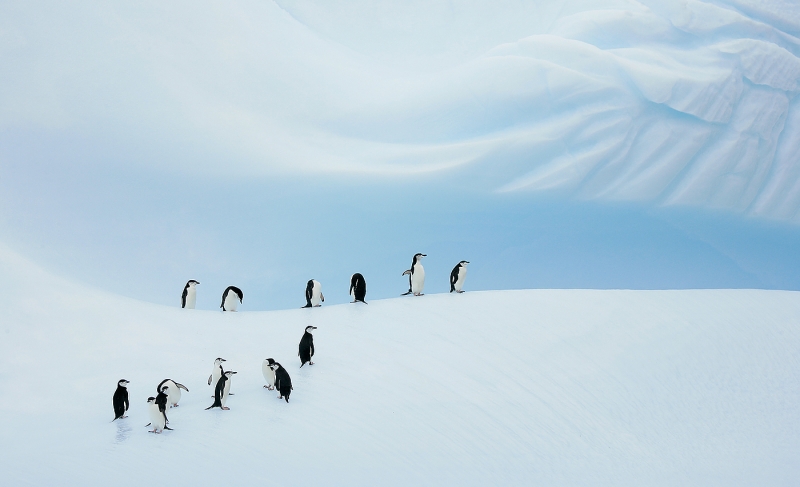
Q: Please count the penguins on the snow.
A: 15